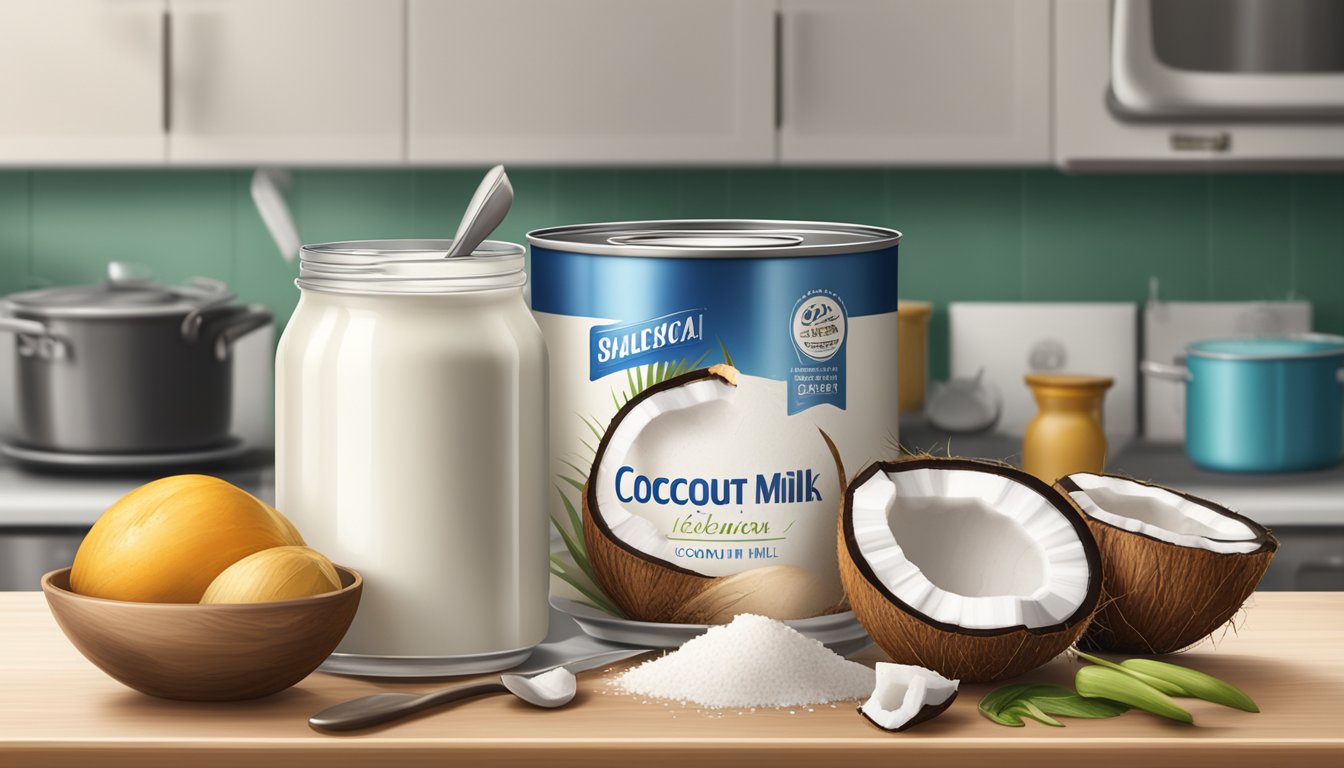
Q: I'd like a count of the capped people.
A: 0